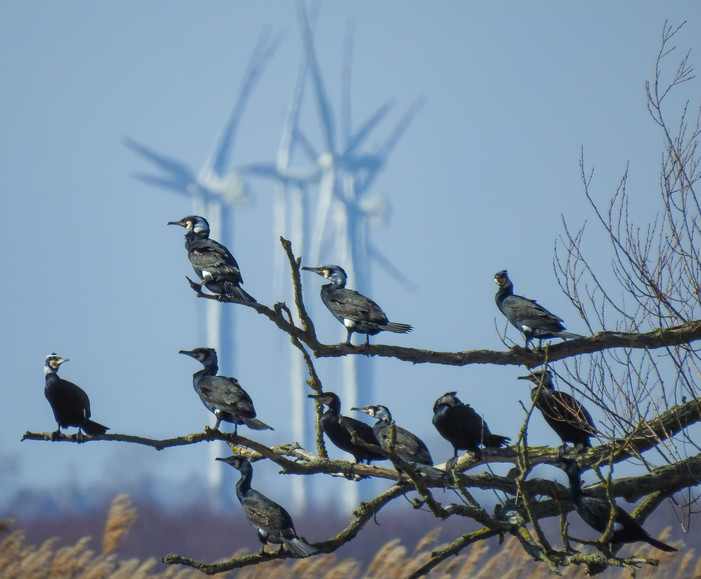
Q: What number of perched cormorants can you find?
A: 11